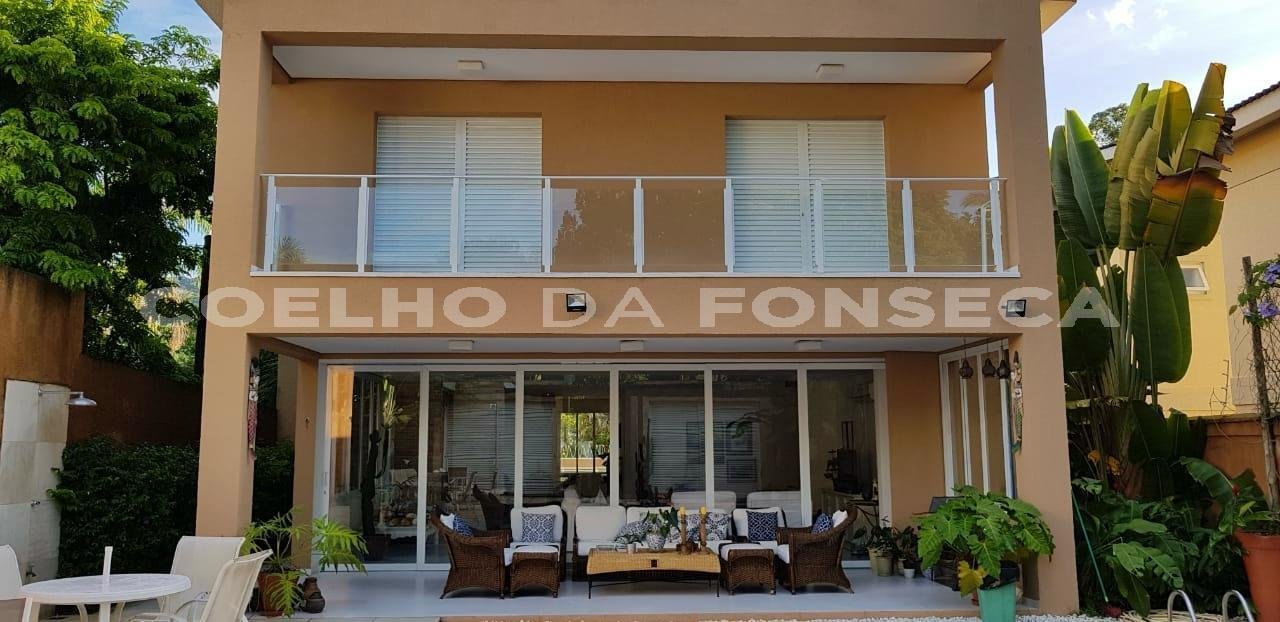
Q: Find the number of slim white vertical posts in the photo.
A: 9